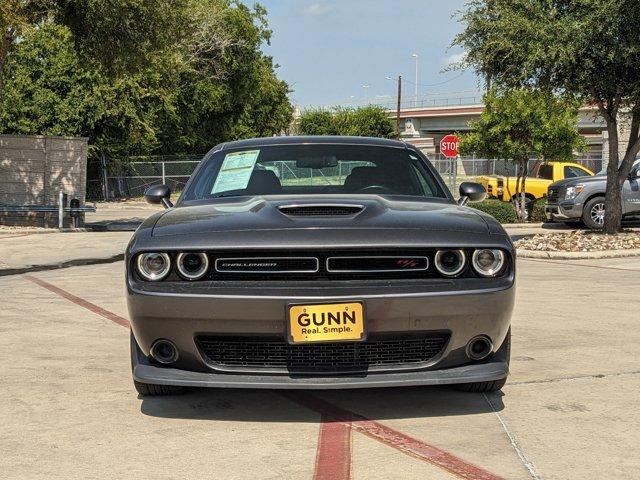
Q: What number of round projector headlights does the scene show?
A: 4